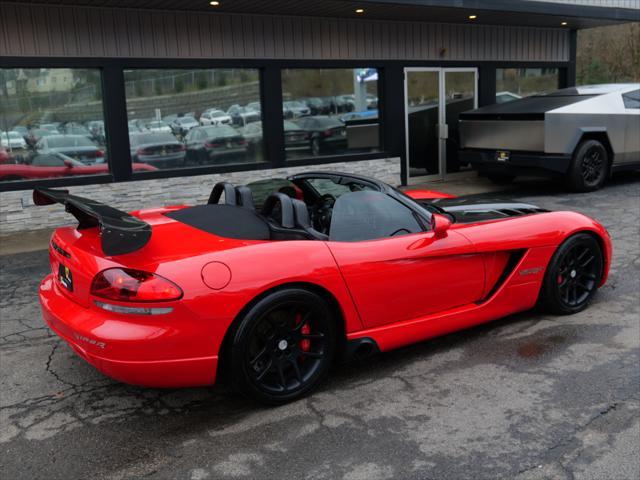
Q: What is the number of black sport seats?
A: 2